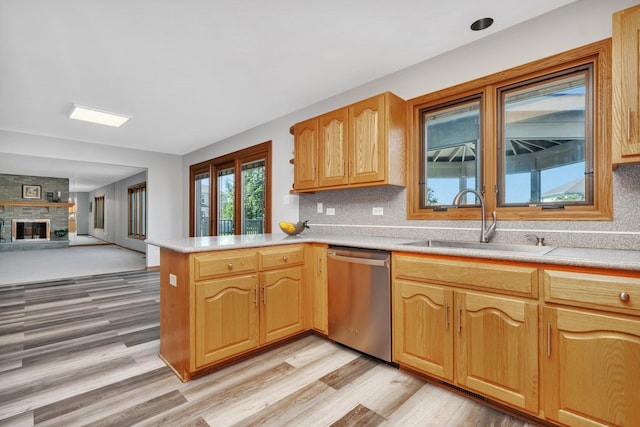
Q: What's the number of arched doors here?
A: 8